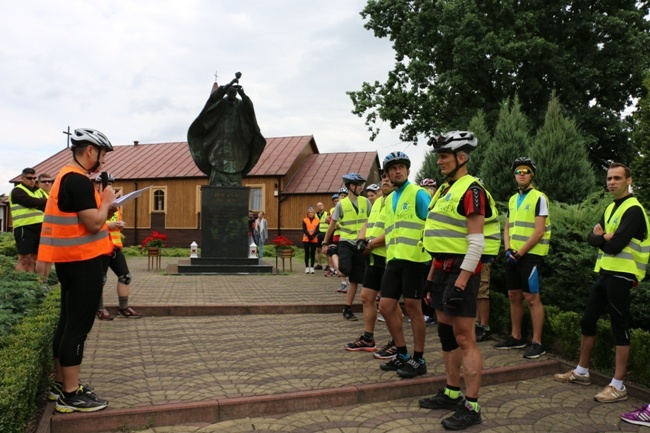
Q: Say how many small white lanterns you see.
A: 2